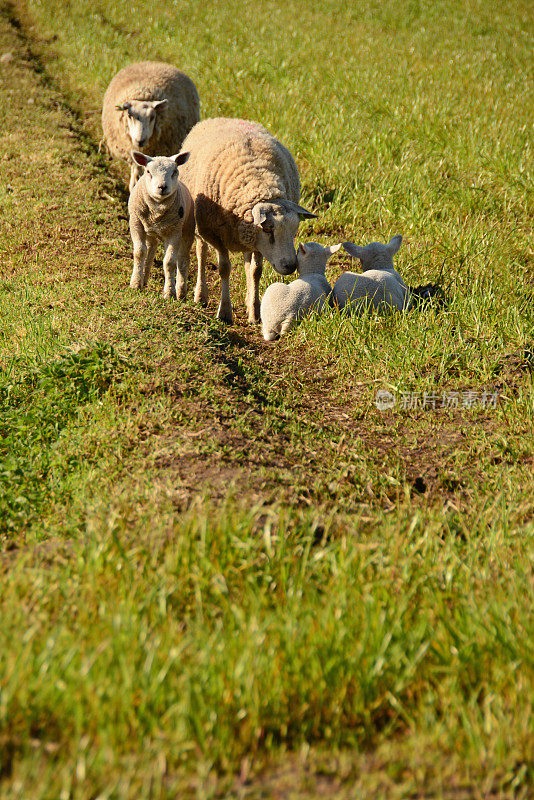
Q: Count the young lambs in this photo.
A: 3